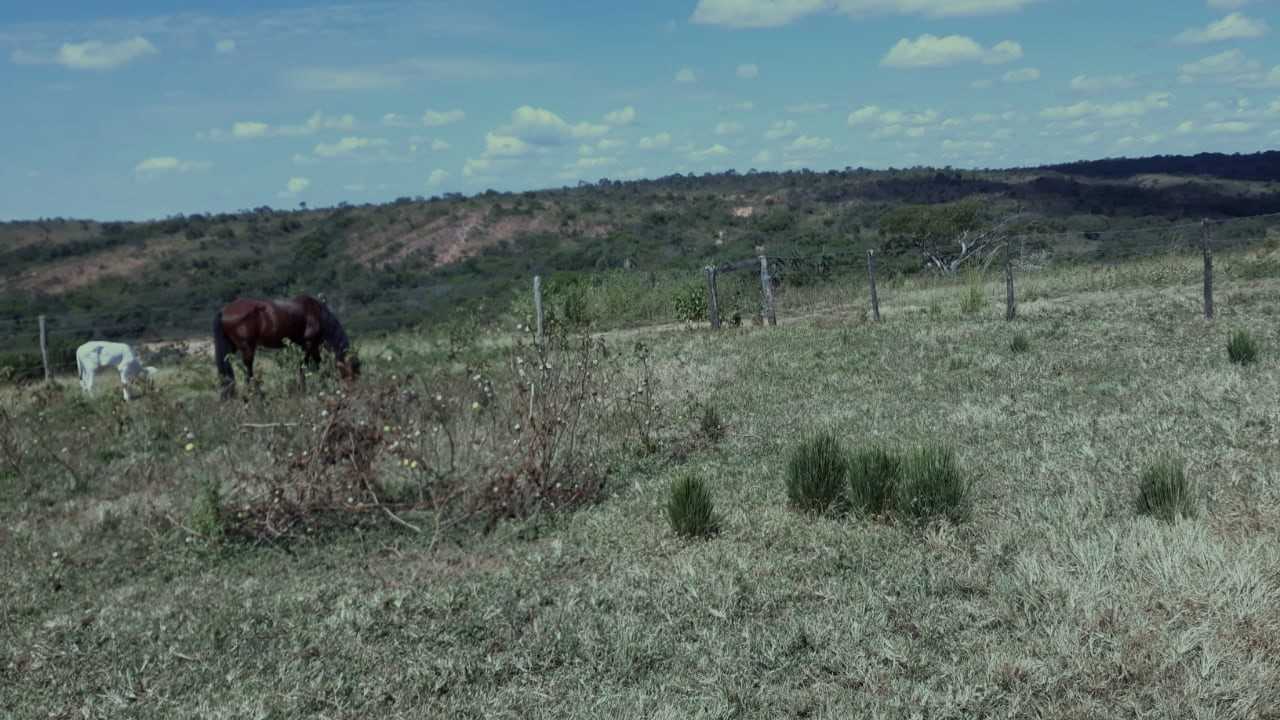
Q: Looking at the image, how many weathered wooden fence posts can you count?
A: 7